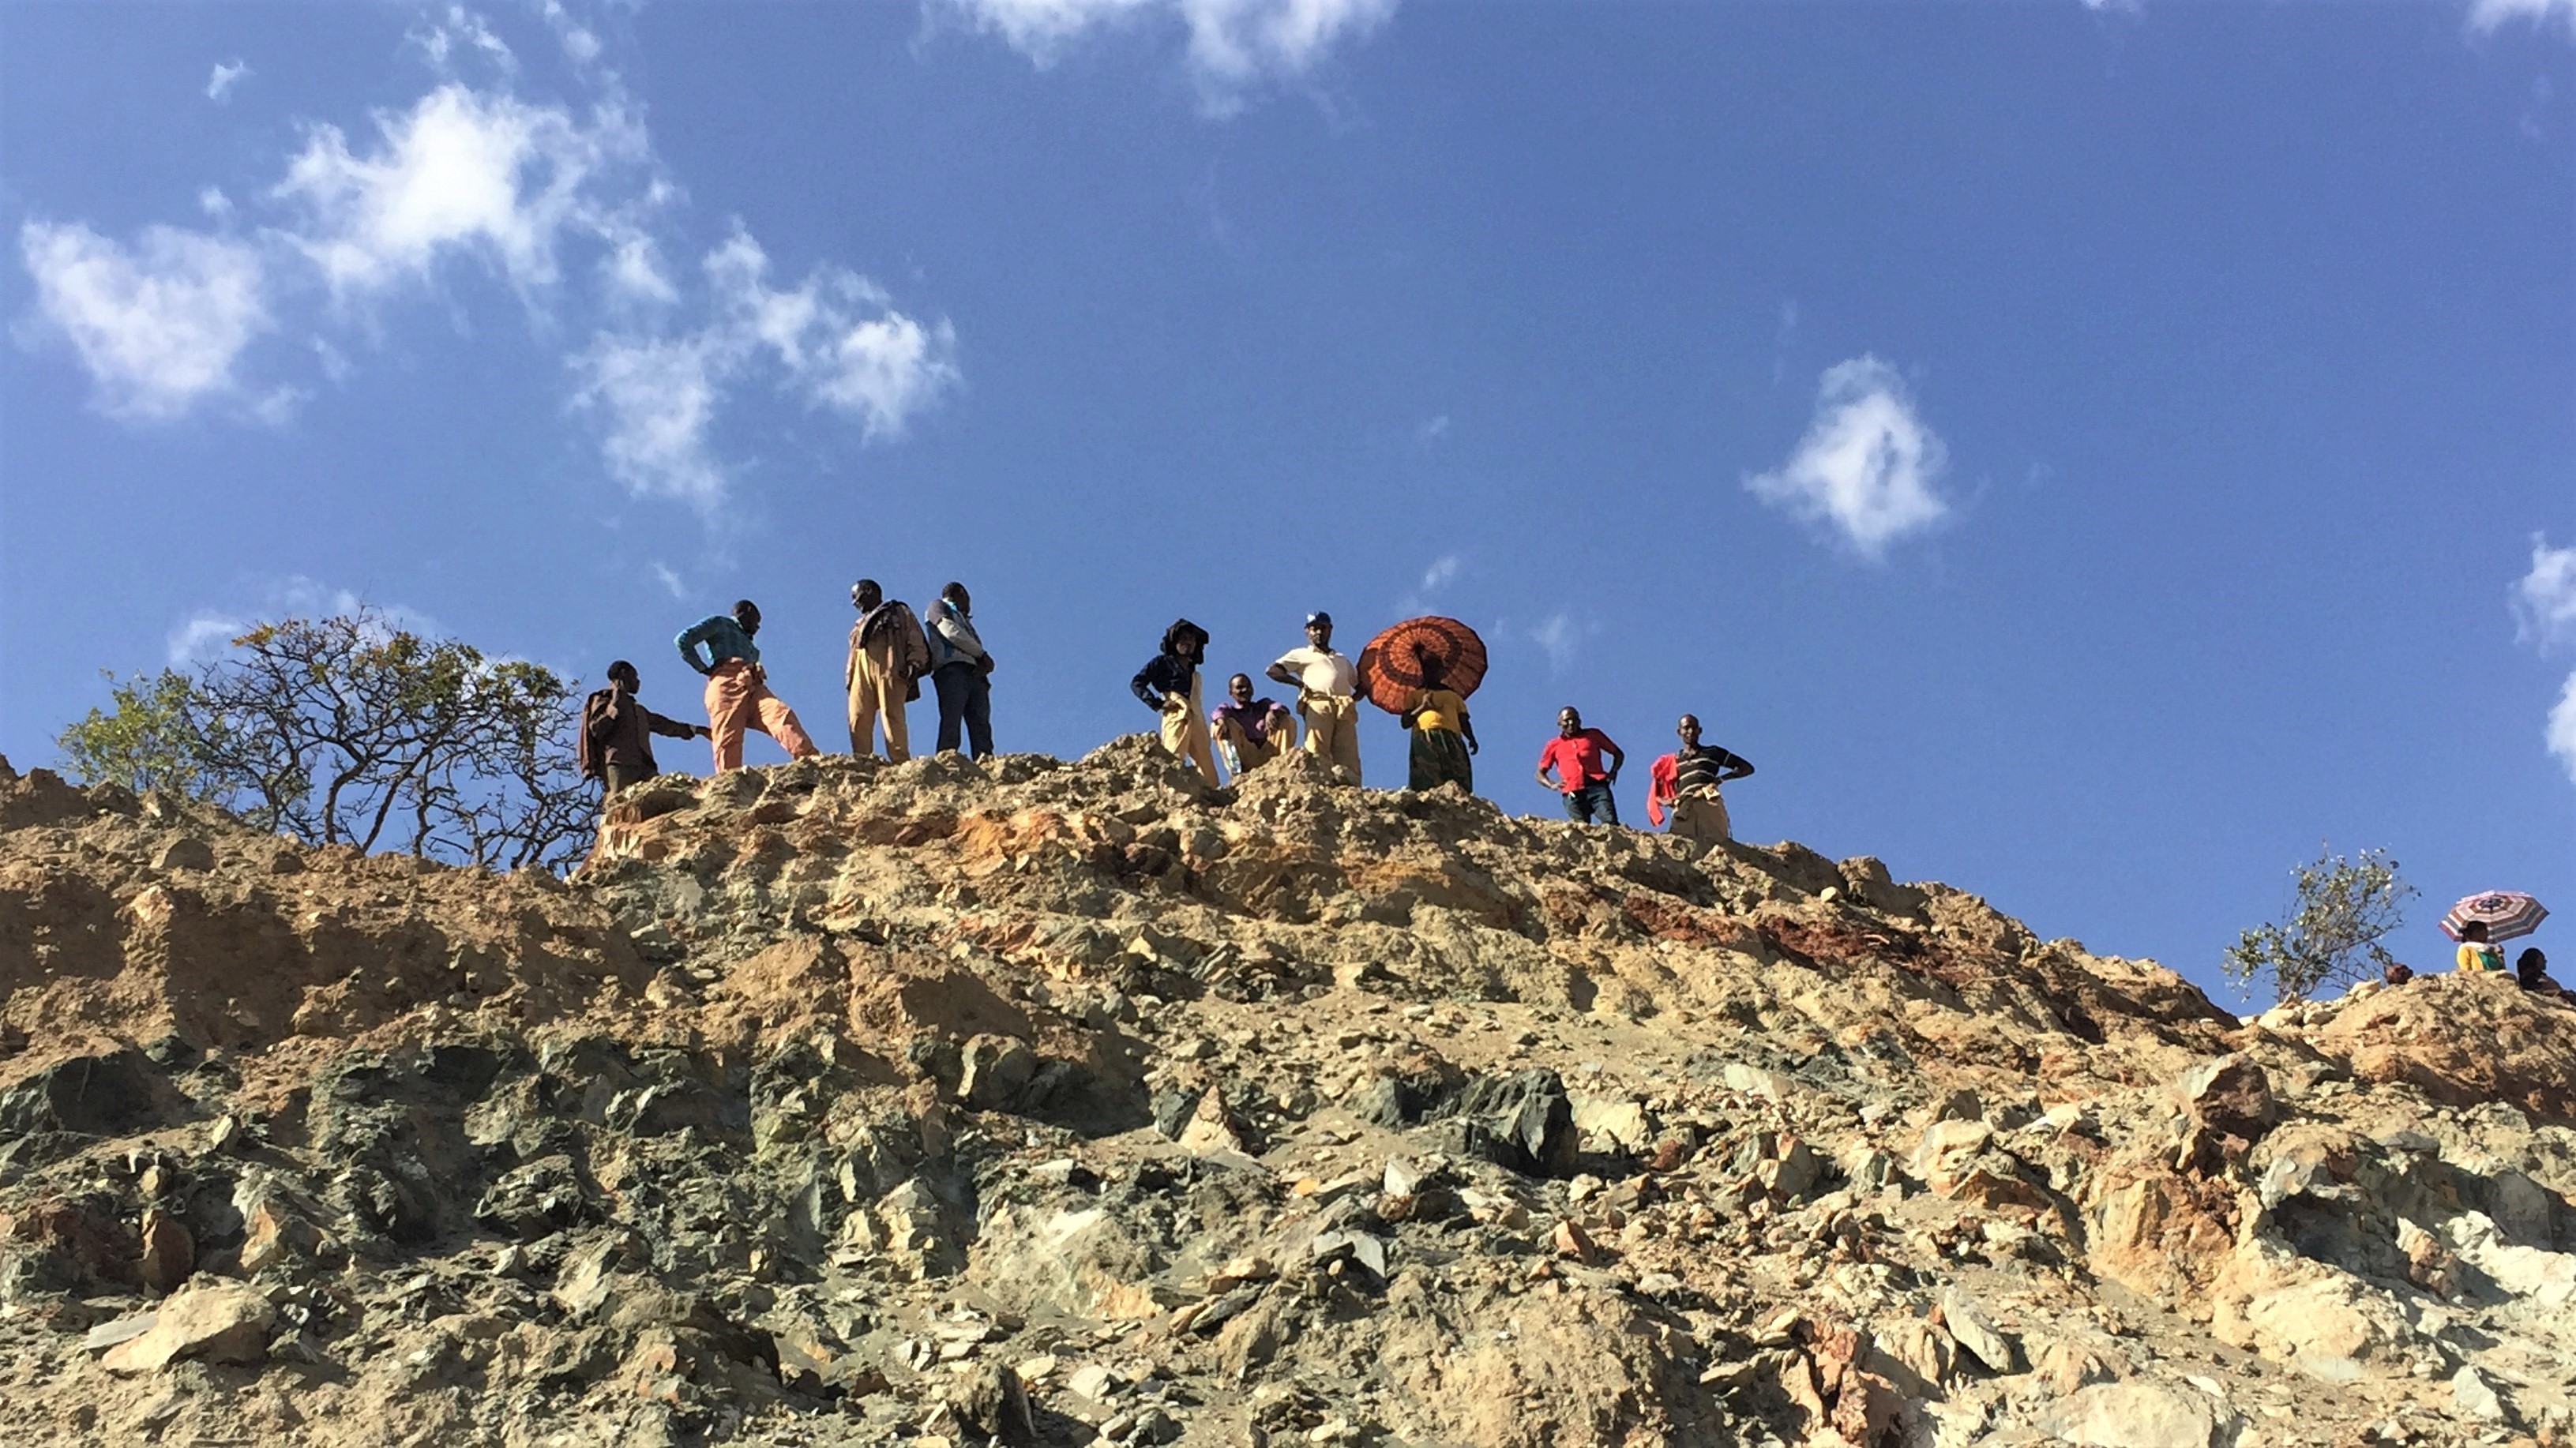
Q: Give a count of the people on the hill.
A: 12